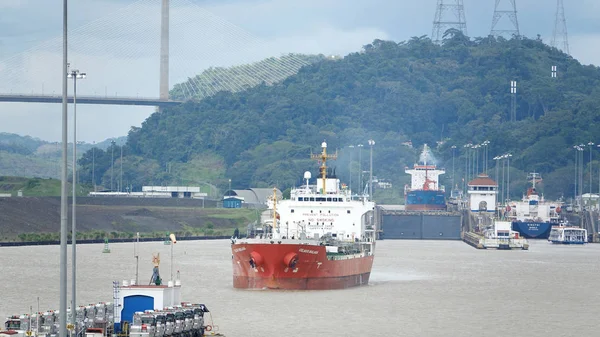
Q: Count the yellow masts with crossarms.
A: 1